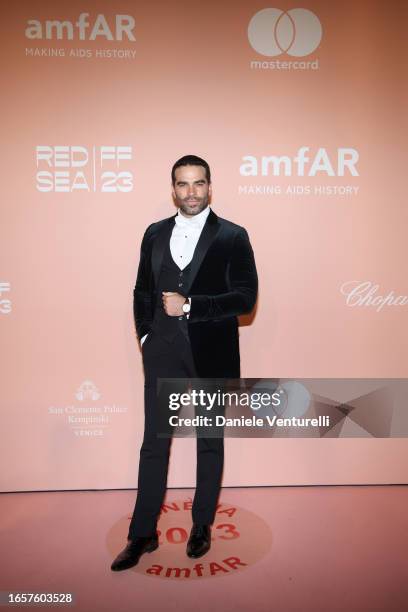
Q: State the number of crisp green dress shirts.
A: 0